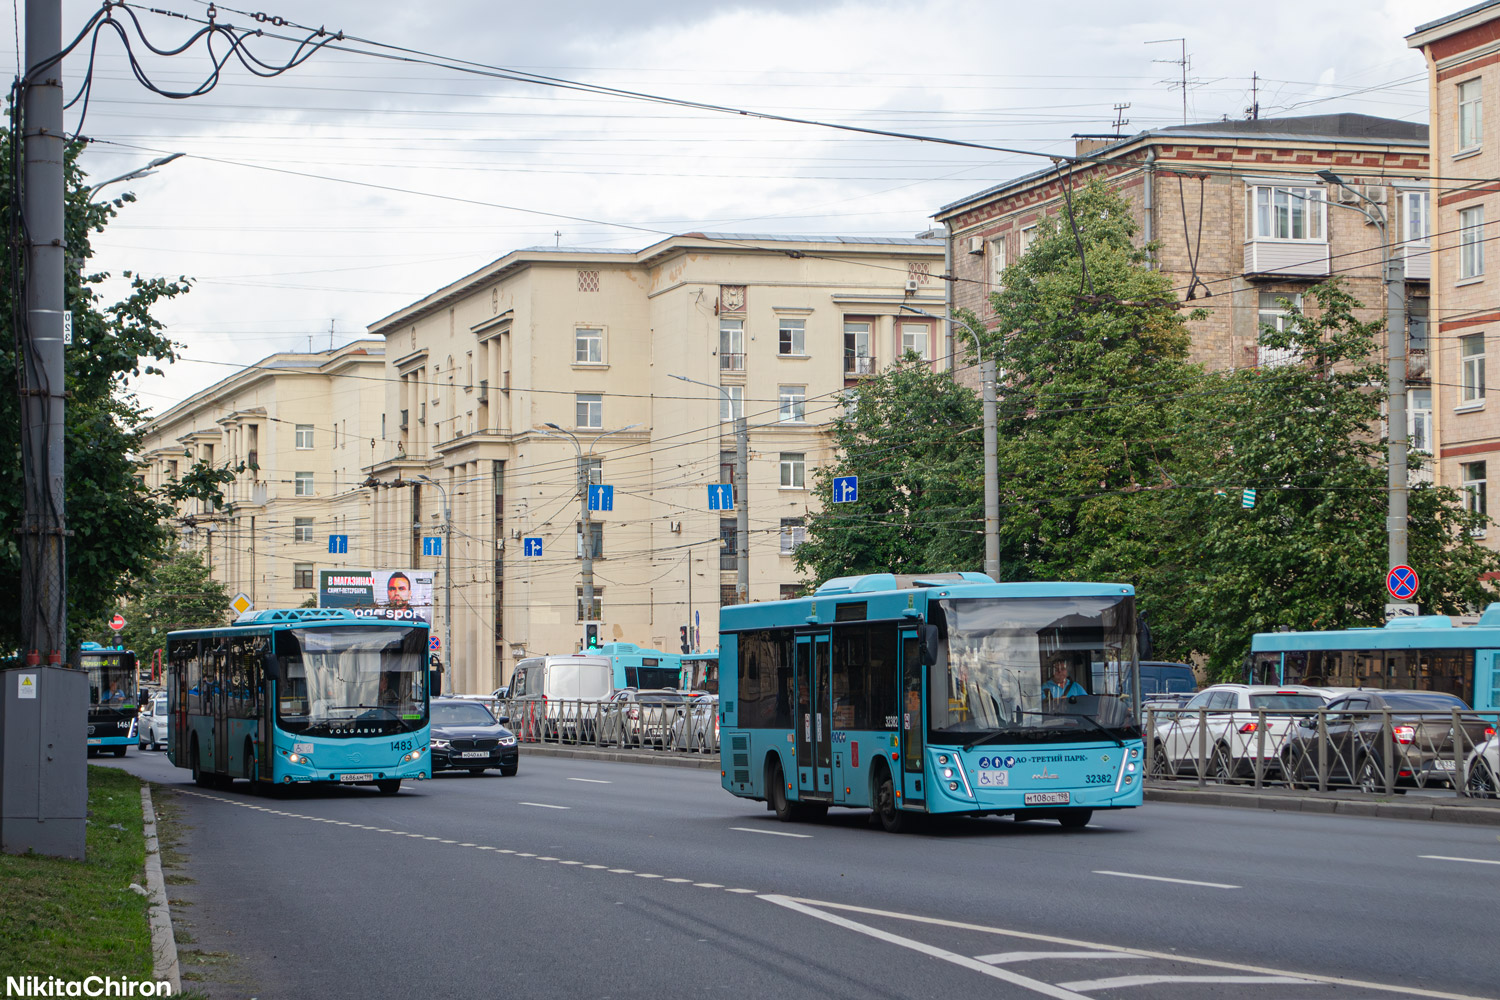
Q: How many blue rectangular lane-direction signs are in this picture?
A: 6